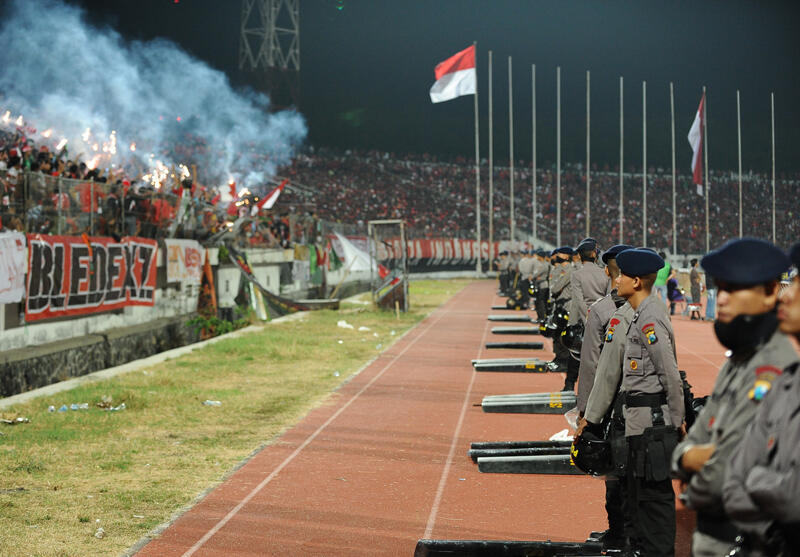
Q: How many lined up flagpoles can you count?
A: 12